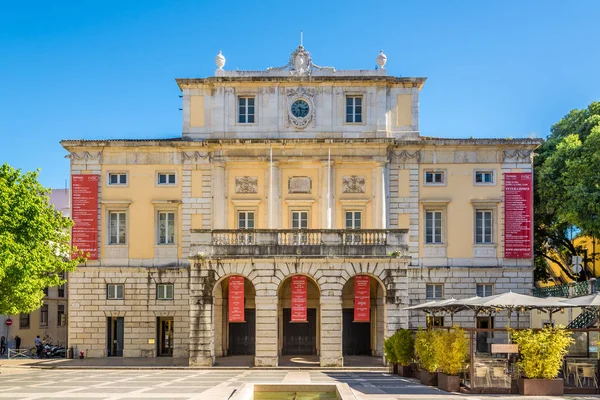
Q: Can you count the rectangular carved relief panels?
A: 3